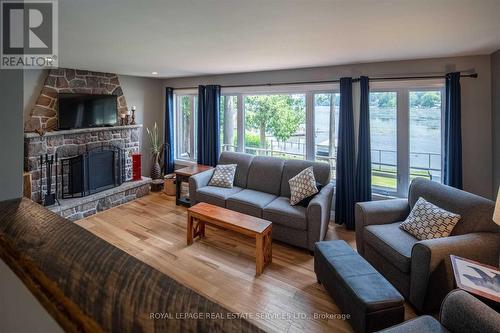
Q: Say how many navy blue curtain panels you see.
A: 6